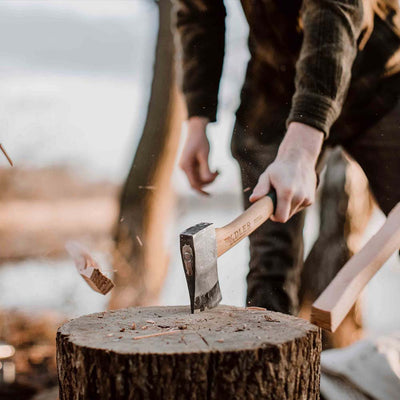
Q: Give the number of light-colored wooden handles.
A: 1